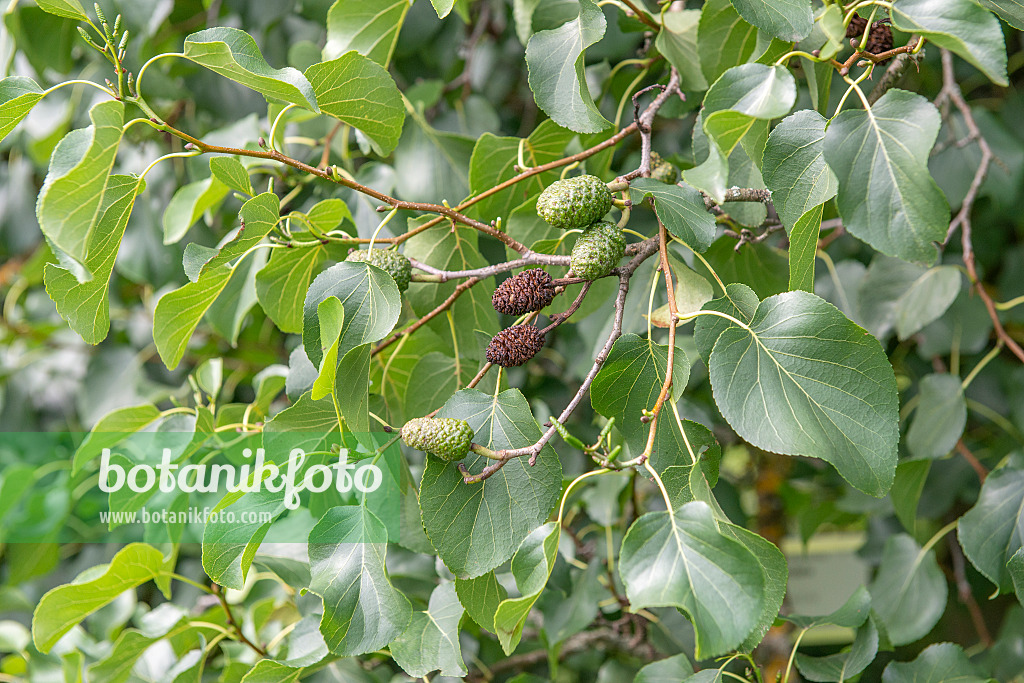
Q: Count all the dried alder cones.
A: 4